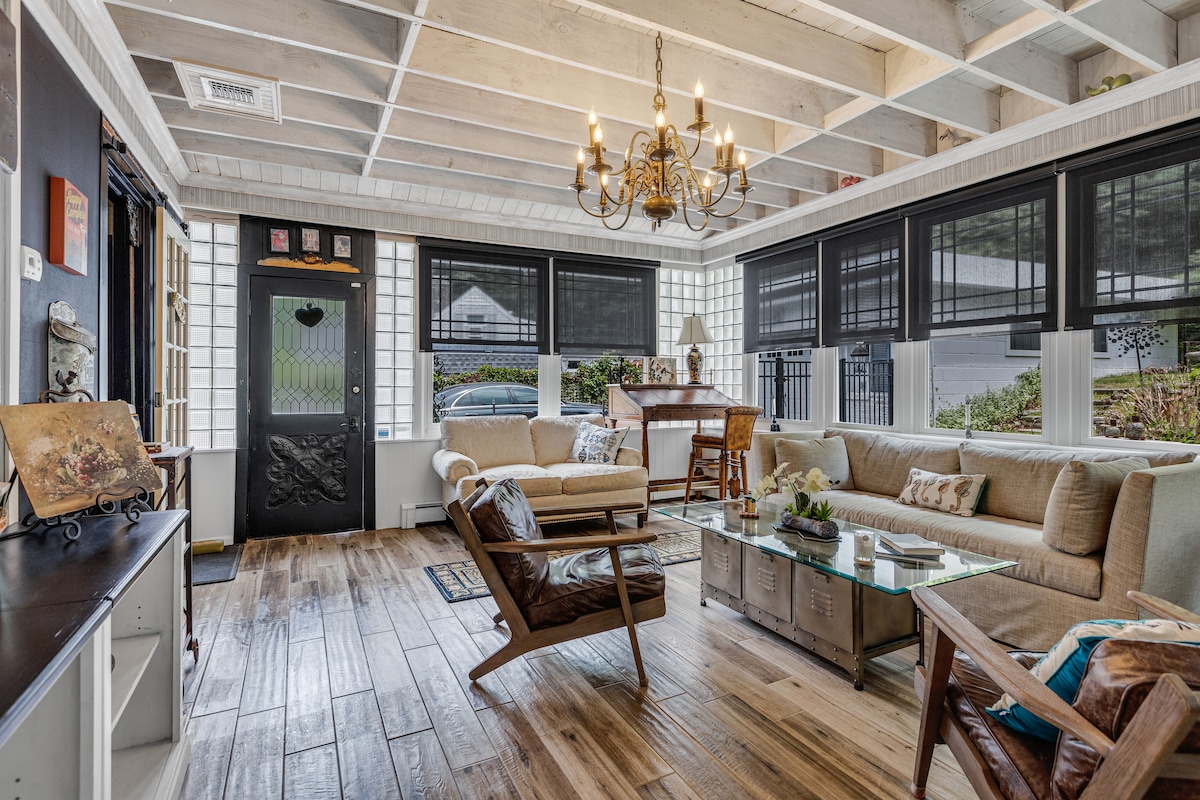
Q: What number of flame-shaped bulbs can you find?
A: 11